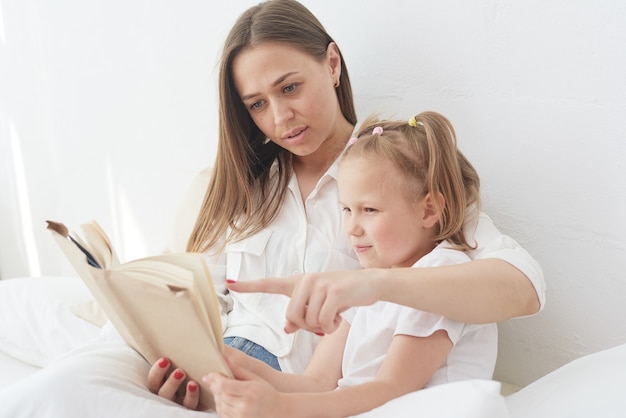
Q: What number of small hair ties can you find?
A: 3